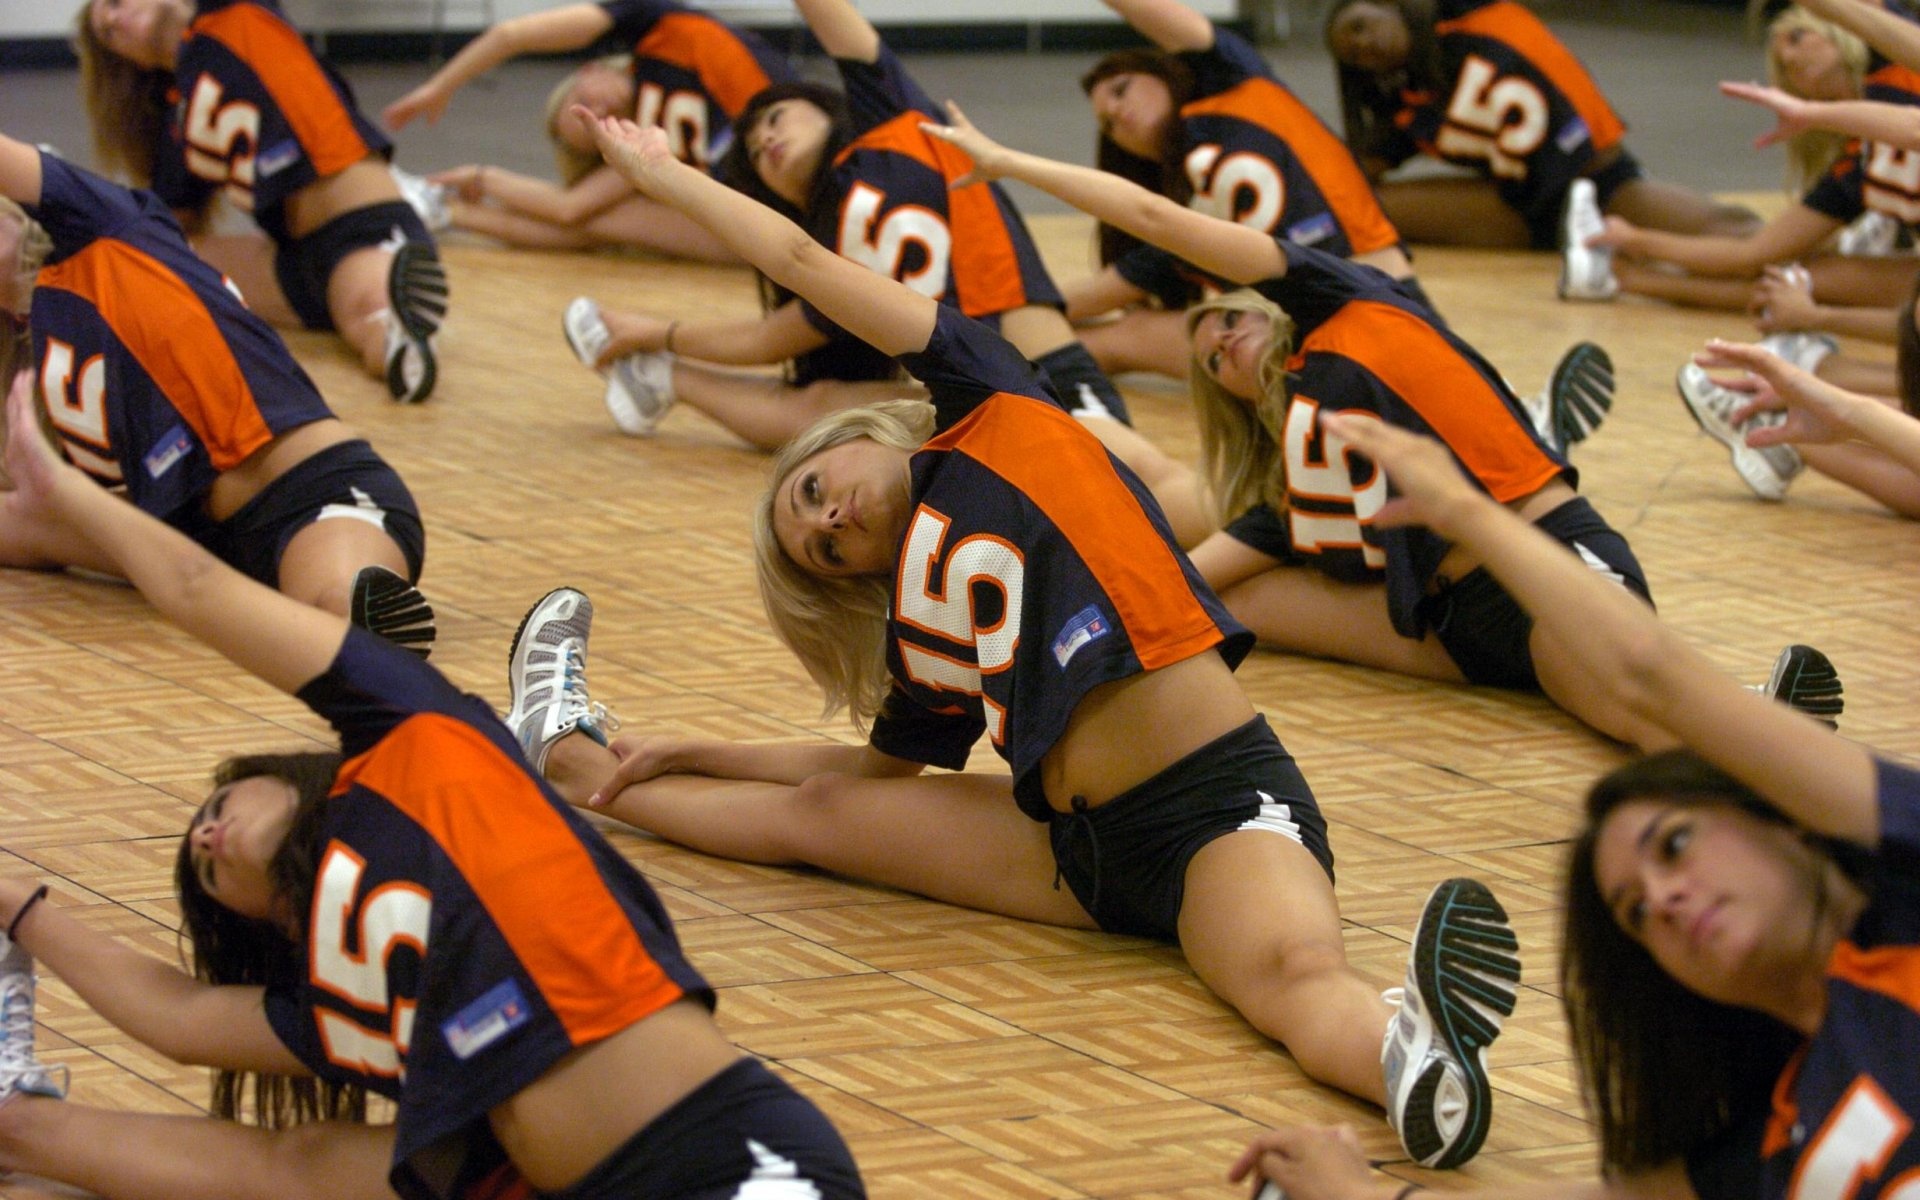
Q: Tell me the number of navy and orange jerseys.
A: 11